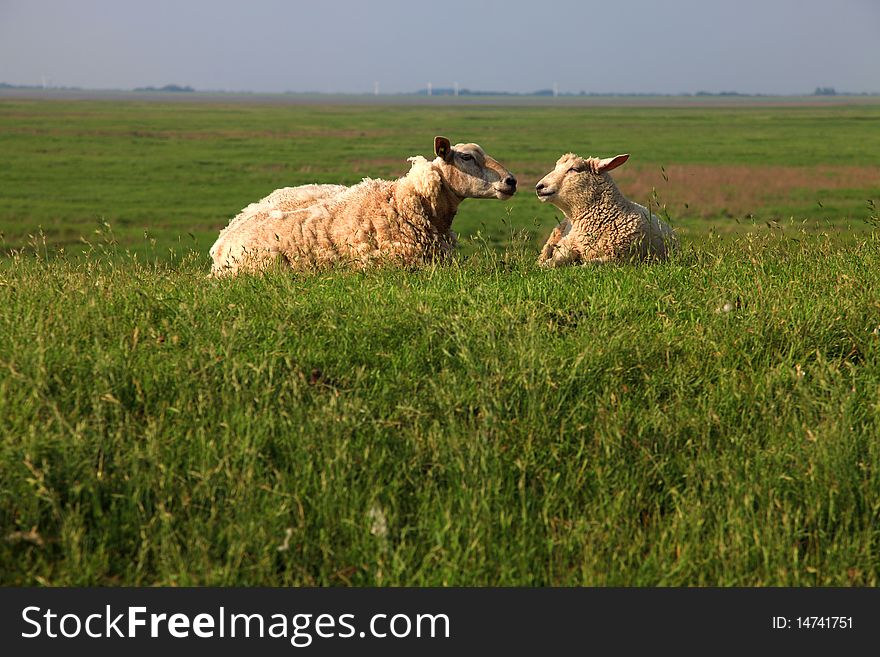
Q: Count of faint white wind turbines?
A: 5